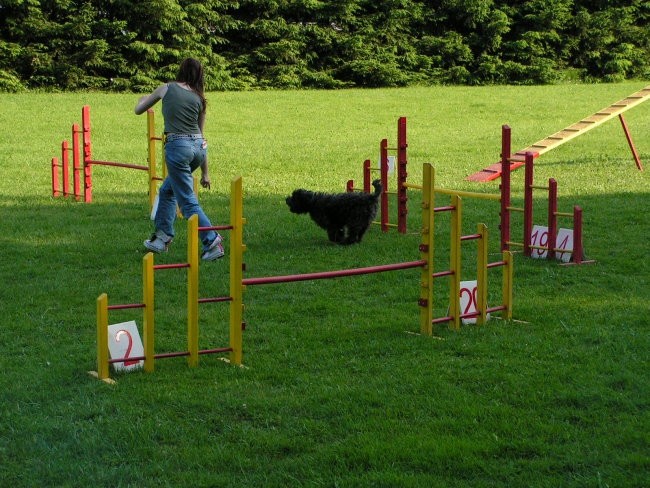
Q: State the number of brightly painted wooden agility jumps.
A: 3